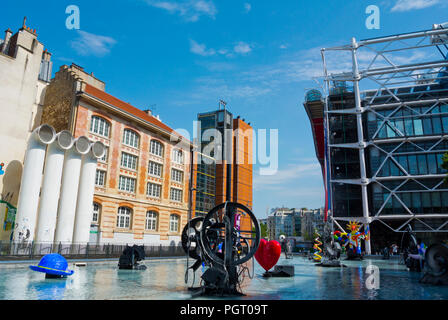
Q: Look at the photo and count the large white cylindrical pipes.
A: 4